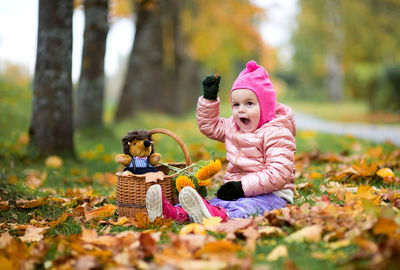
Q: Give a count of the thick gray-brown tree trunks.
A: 3